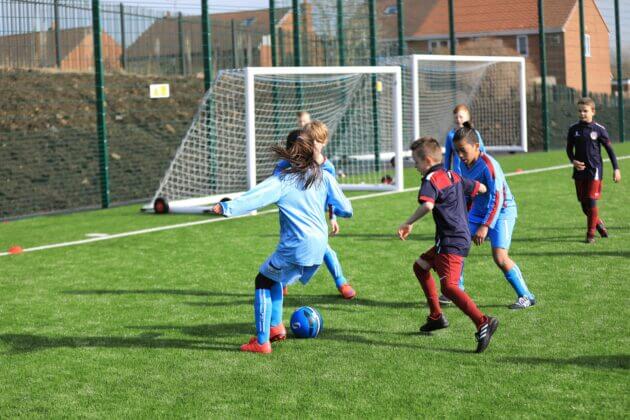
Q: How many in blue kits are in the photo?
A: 4